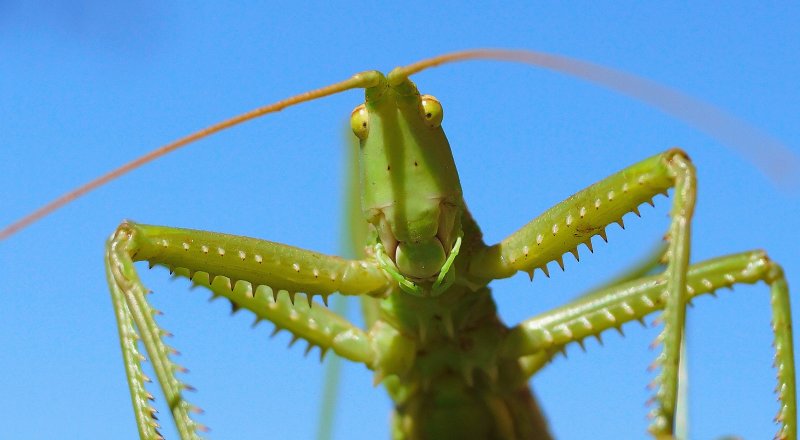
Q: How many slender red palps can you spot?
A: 0